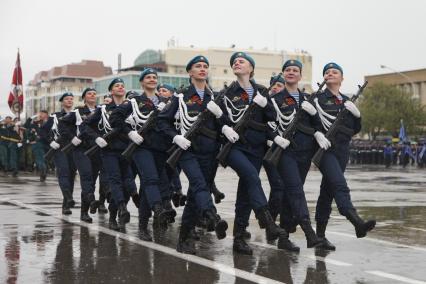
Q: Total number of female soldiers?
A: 12